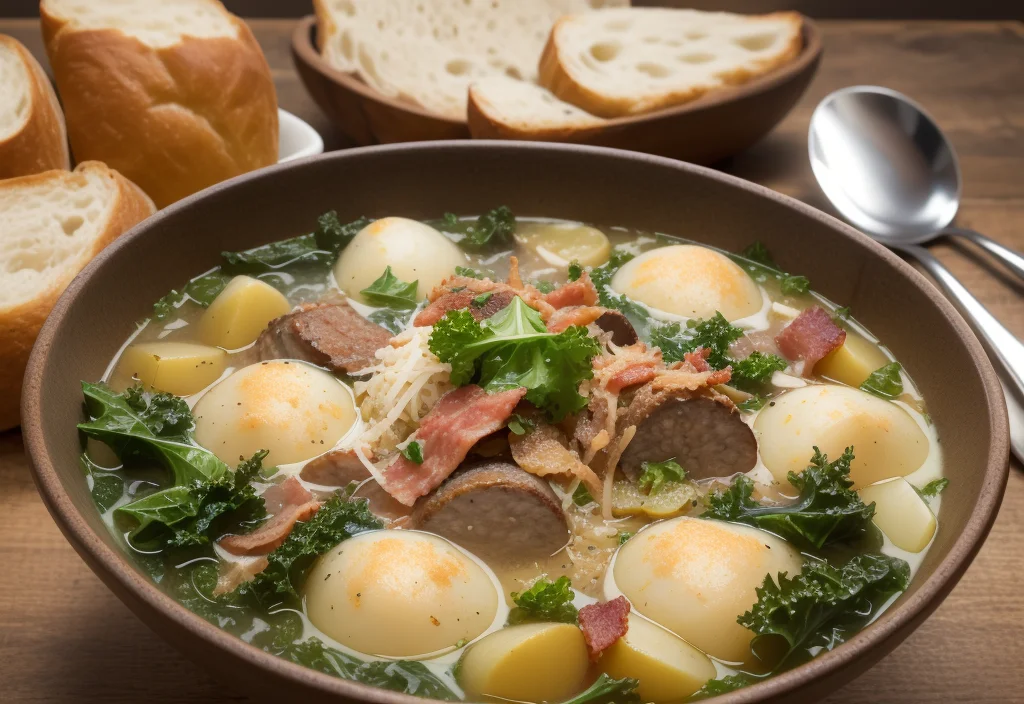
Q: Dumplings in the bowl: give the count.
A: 6